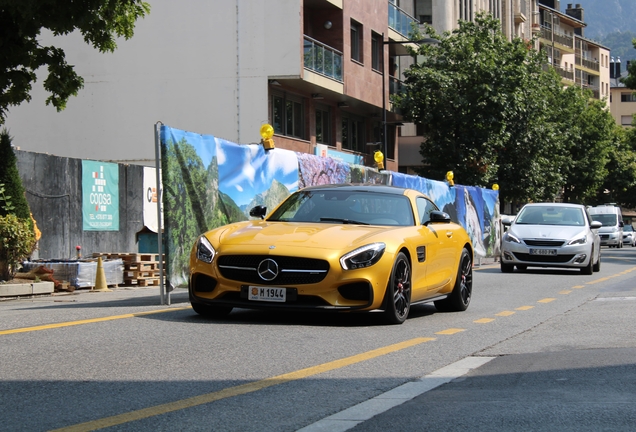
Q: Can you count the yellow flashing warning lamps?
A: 4